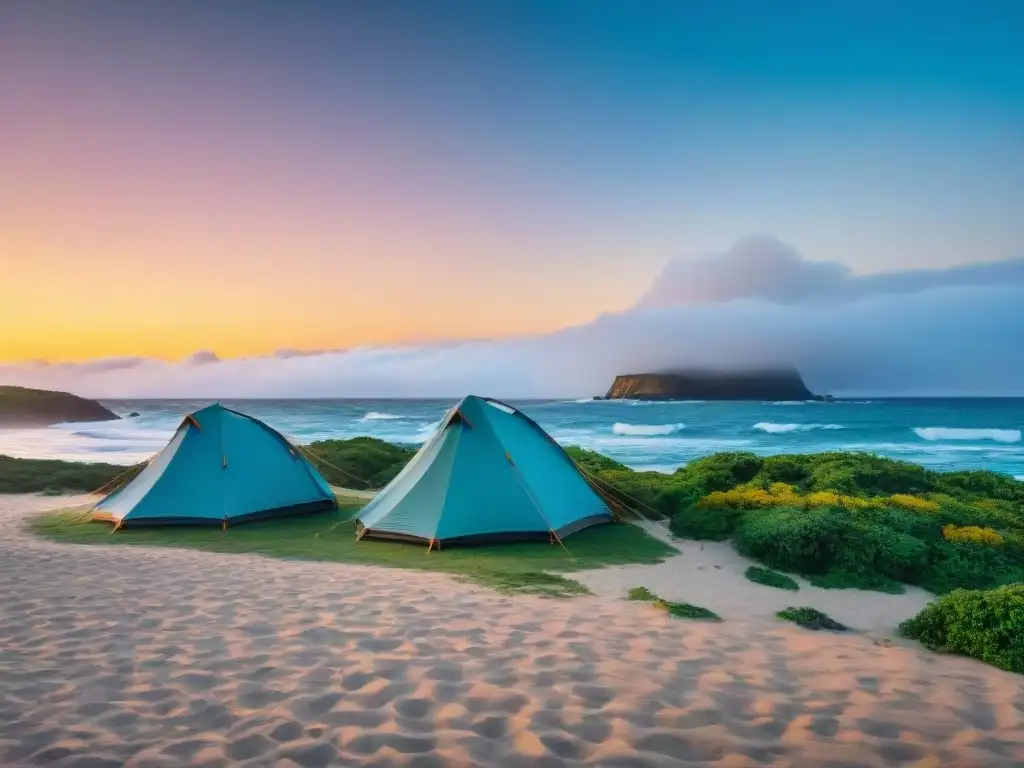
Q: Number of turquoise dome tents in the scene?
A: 2